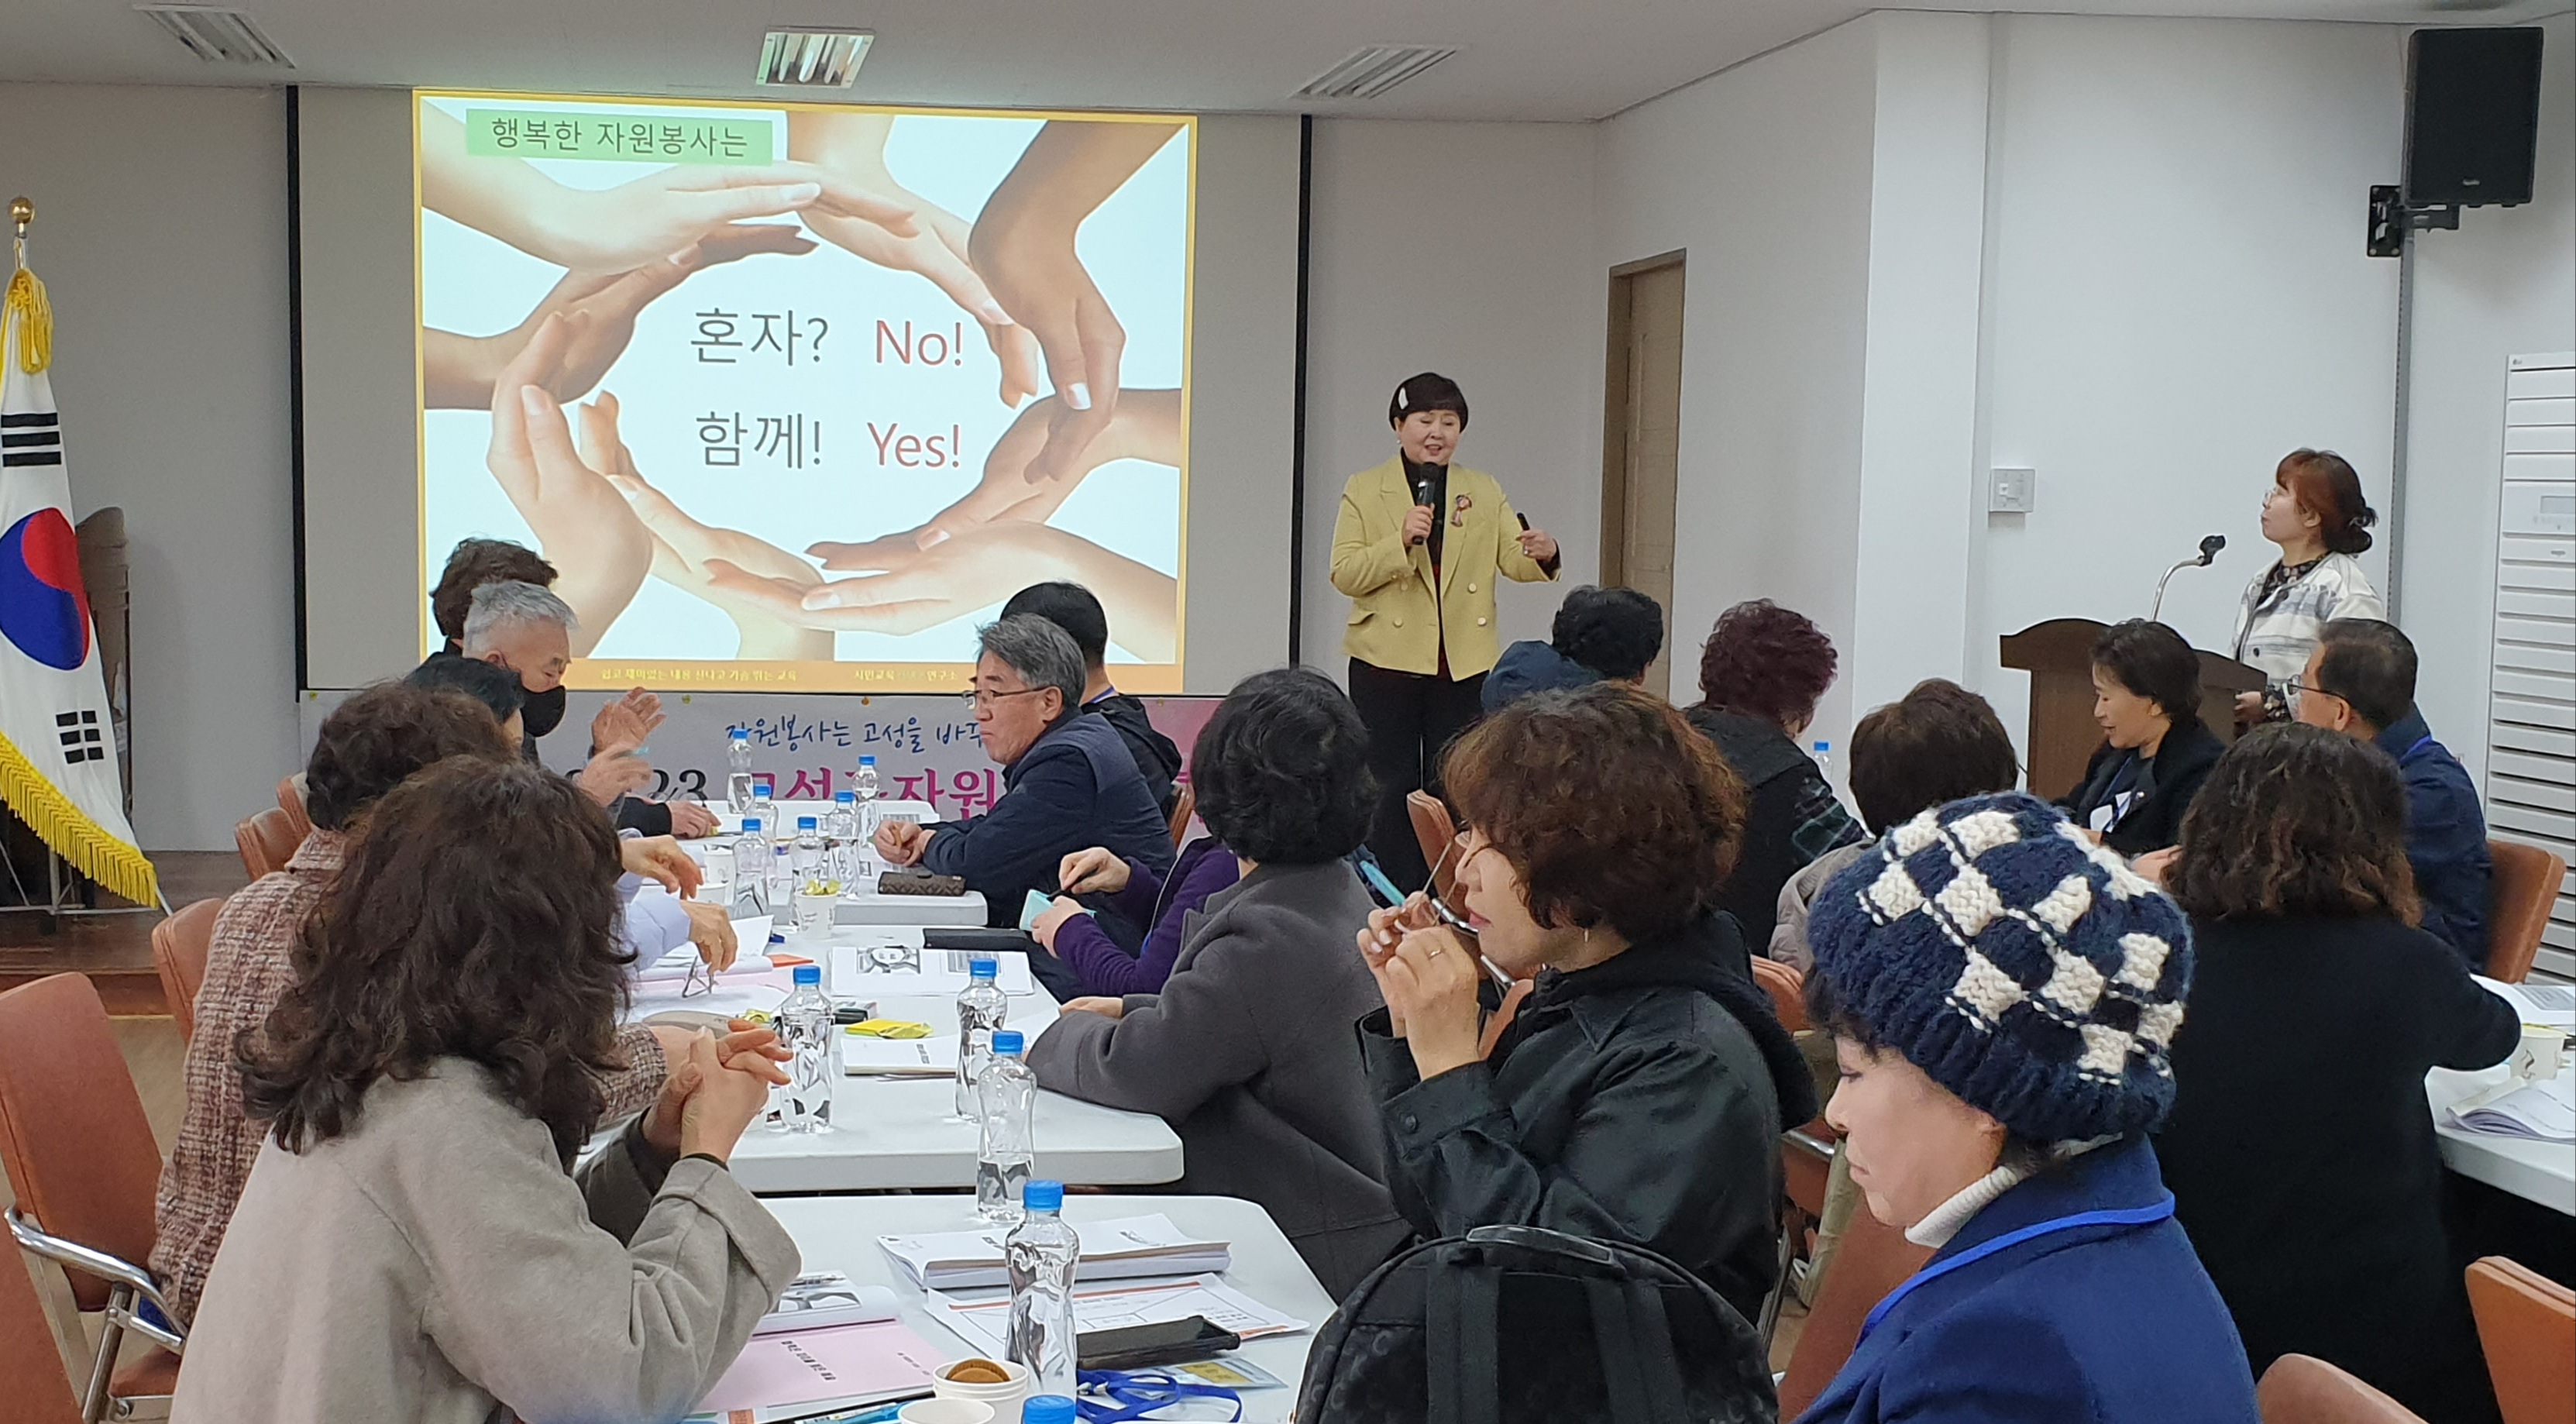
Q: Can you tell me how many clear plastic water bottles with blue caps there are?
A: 12